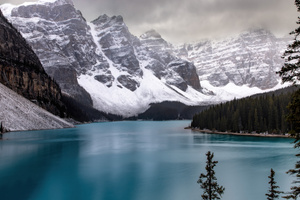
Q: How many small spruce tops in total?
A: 2